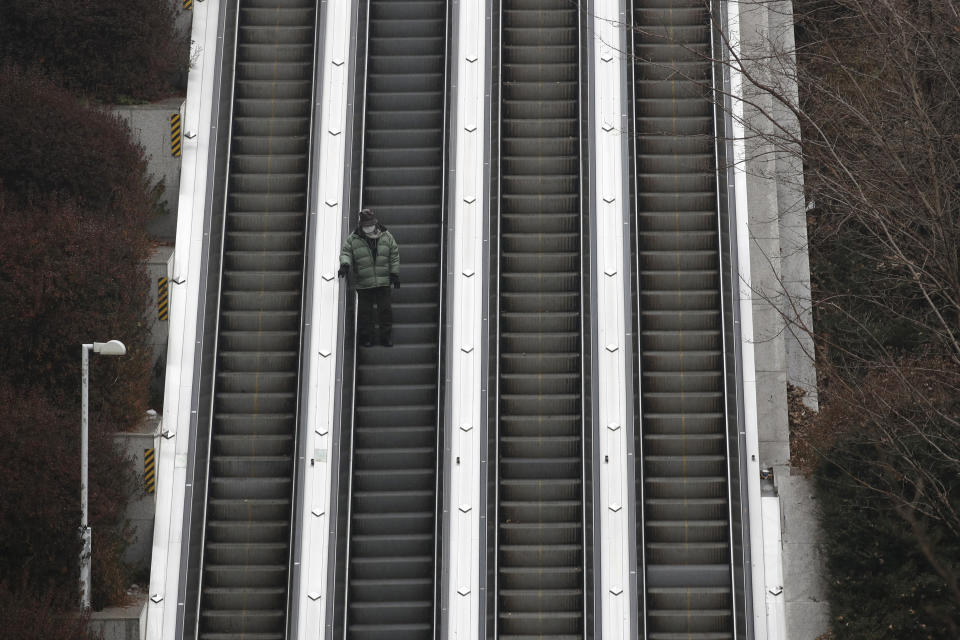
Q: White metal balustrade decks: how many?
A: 5